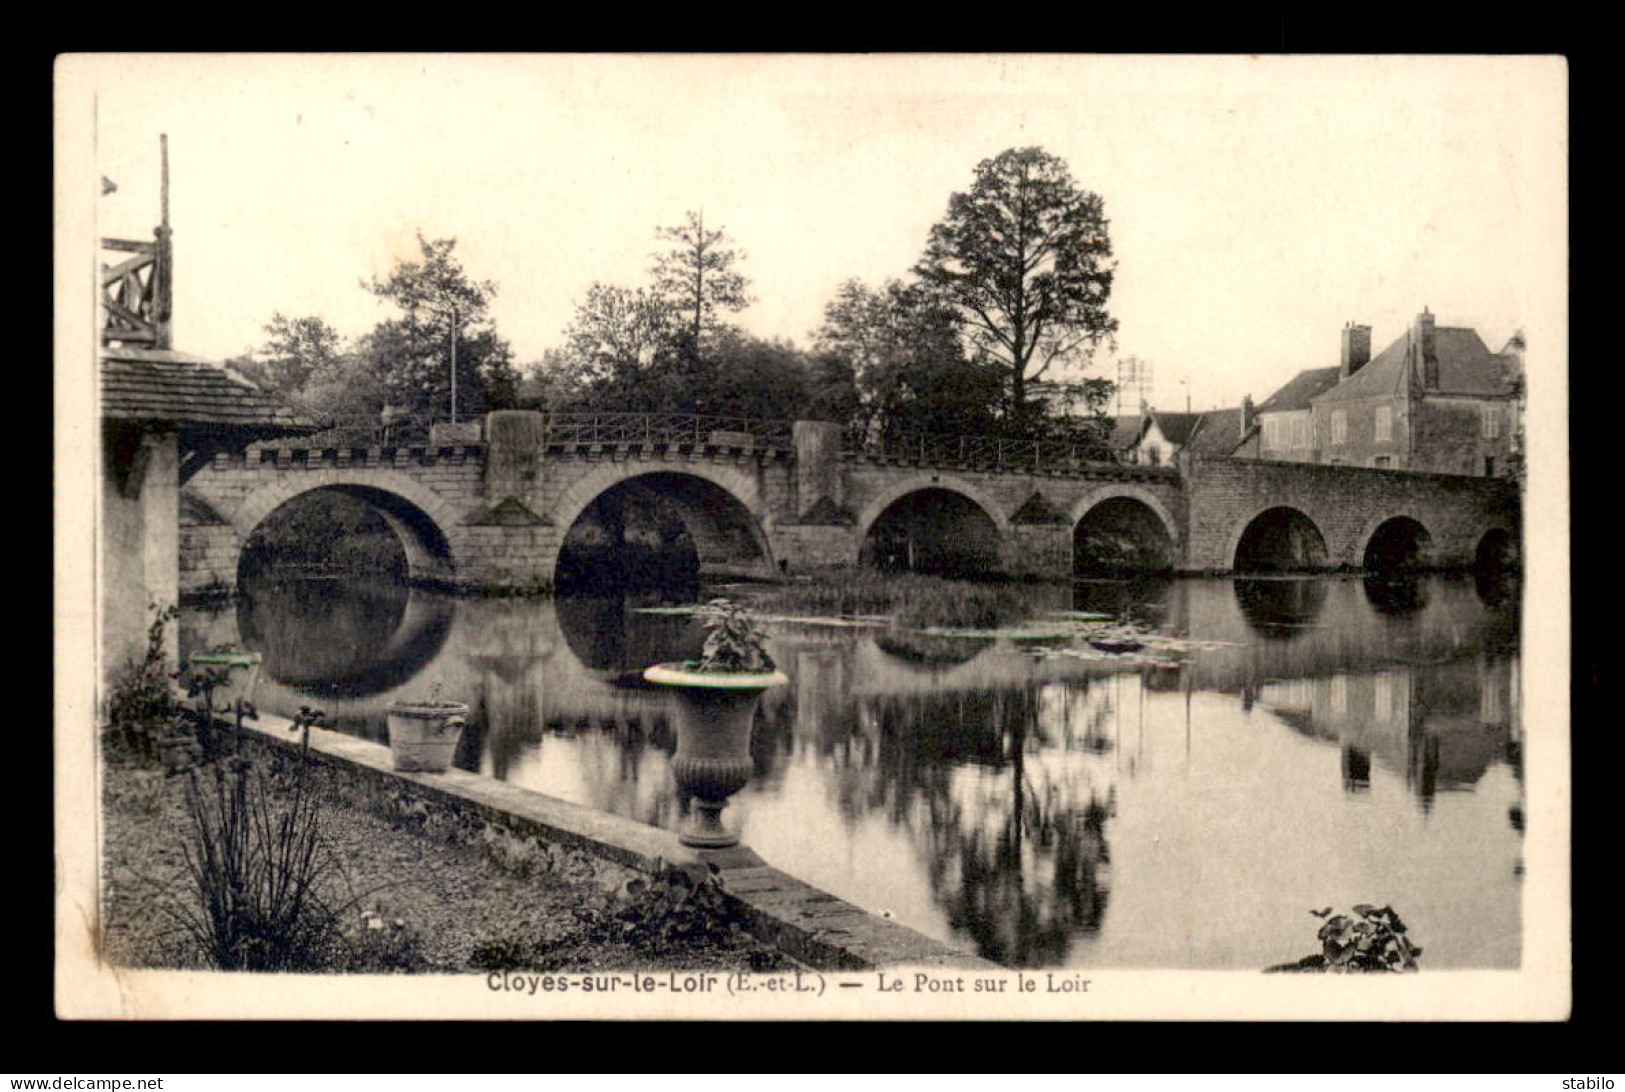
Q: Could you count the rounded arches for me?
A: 7